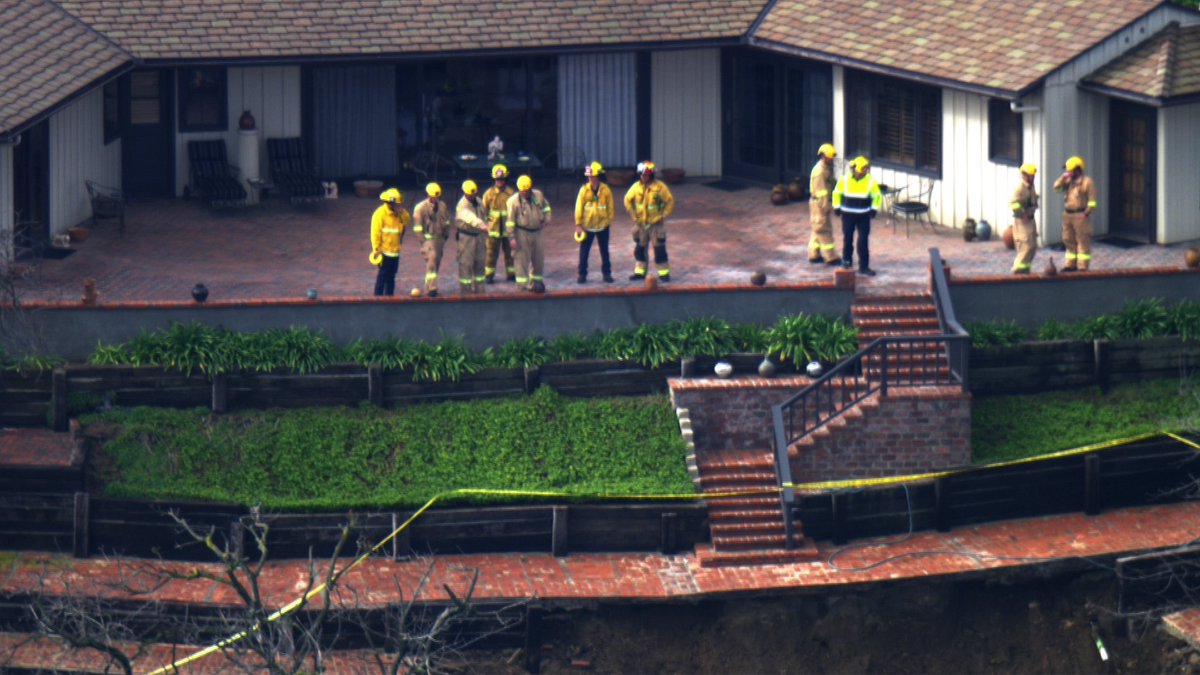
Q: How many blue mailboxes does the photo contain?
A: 0